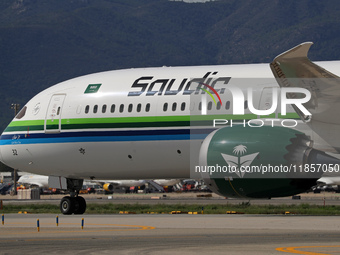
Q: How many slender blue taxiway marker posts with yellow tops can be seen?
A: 4